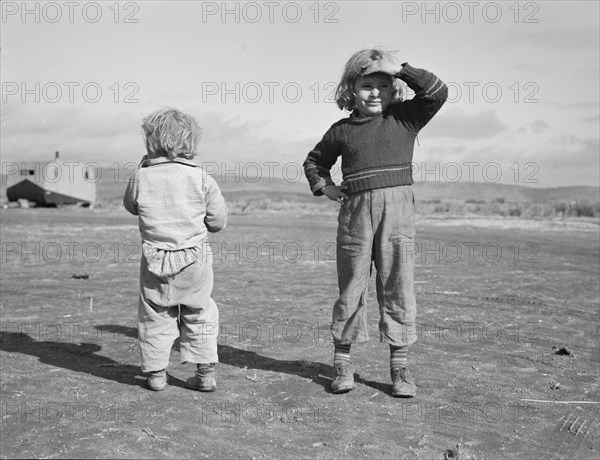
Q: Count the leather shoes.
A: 4